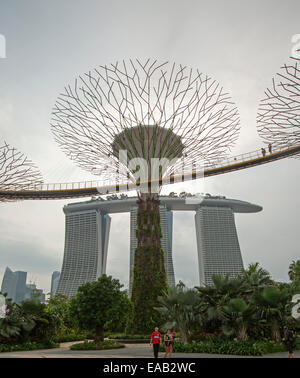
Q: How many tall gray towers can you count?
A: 3